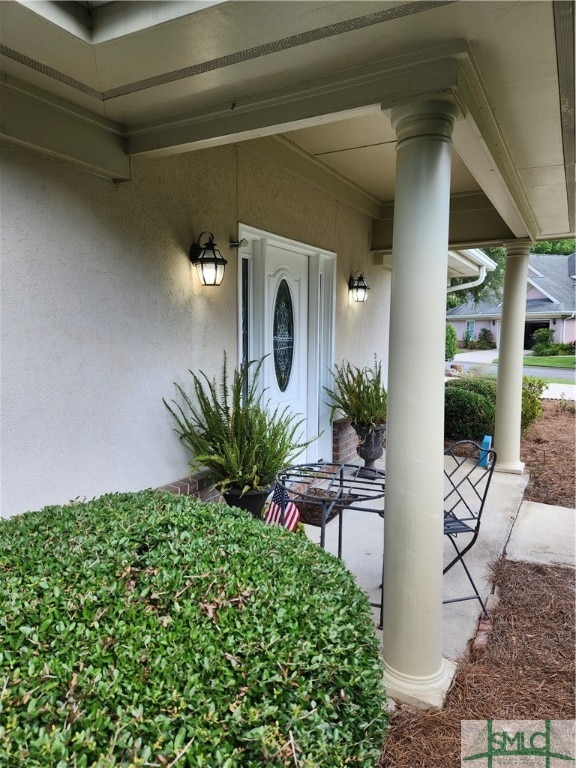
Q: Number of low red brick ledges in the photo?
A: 2